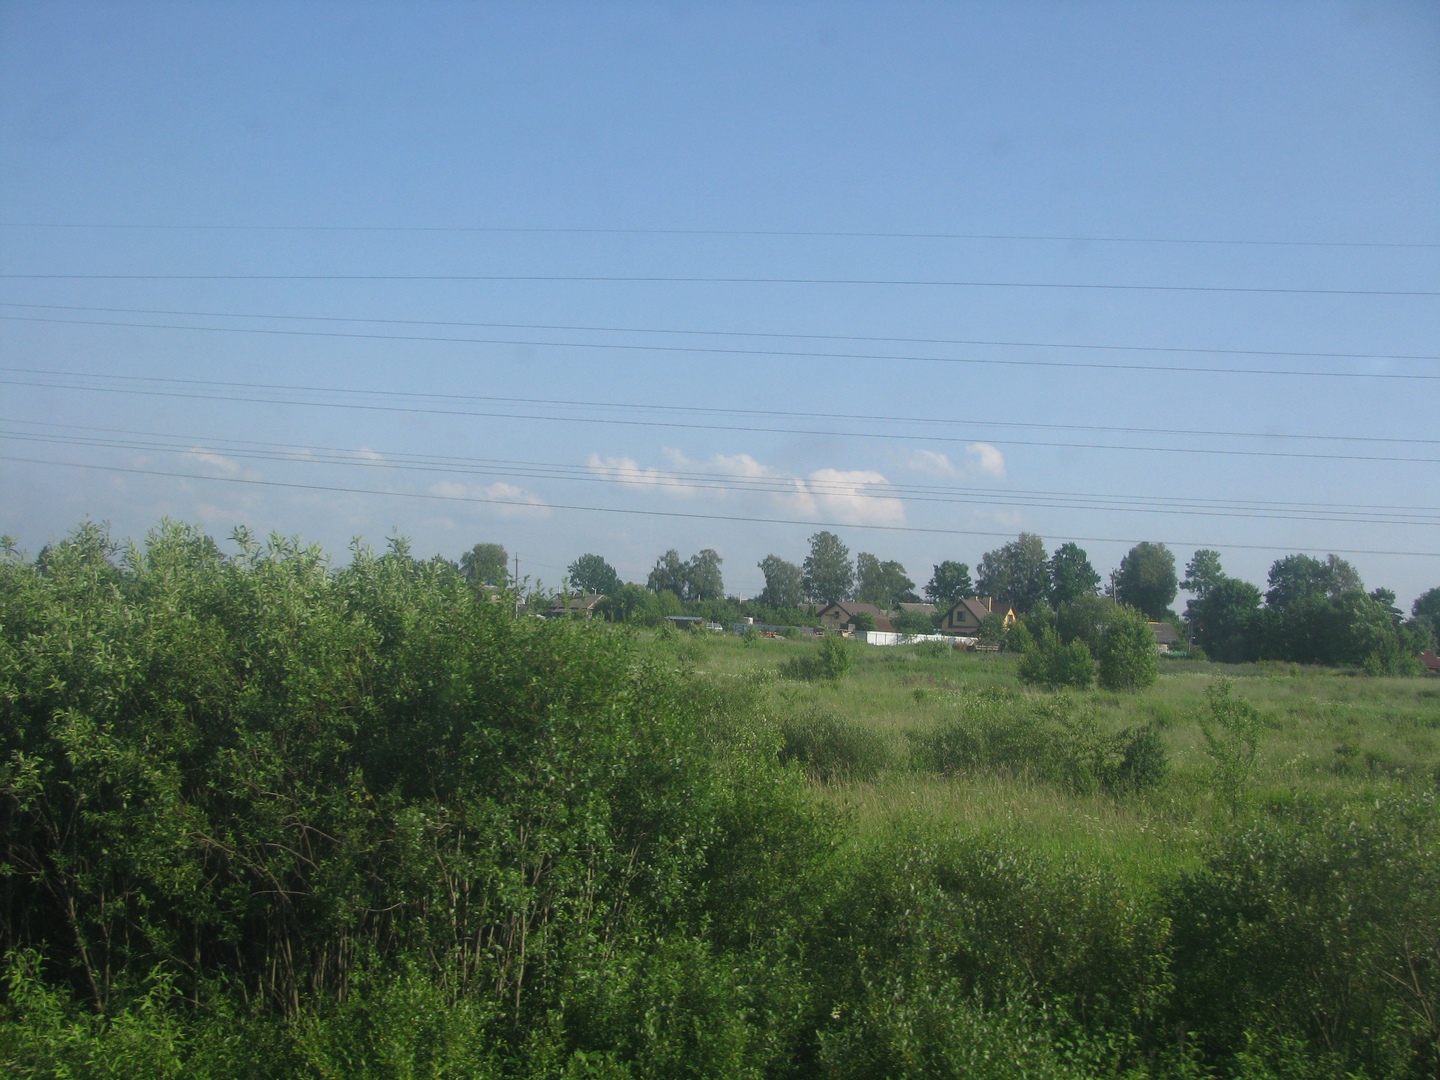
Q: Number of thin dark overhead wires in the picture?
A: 10